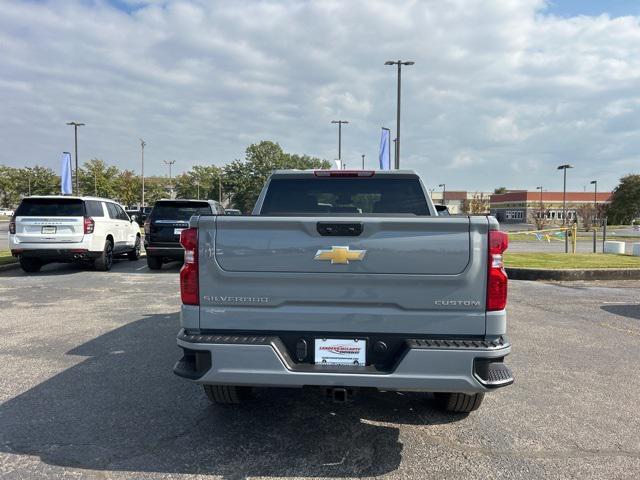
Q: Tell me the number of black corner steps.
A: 2